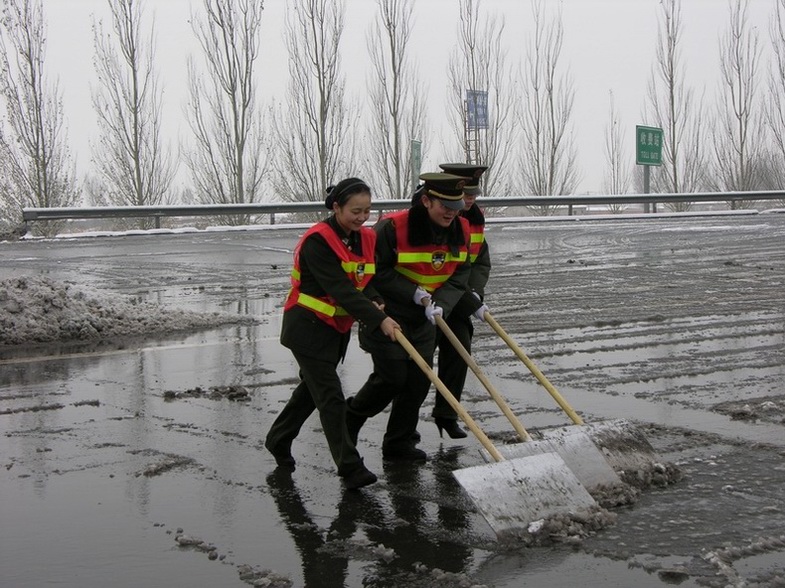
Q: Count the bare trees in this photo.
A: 11